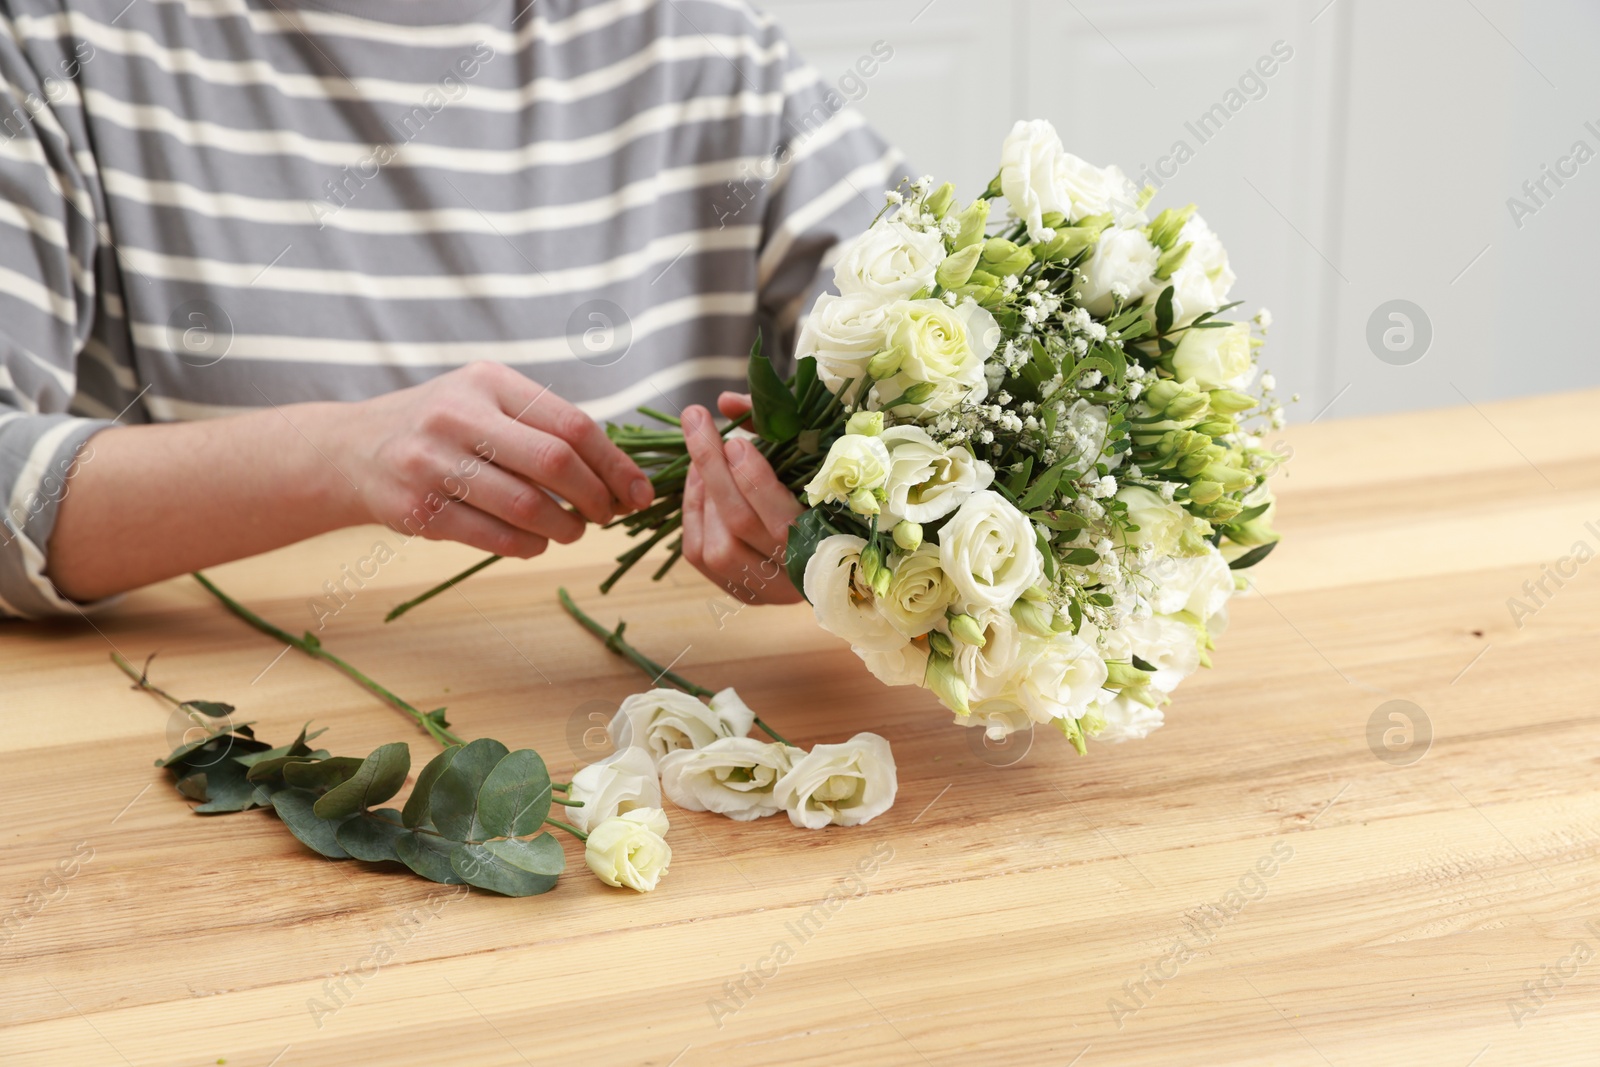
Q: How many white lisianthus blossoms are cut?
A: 5